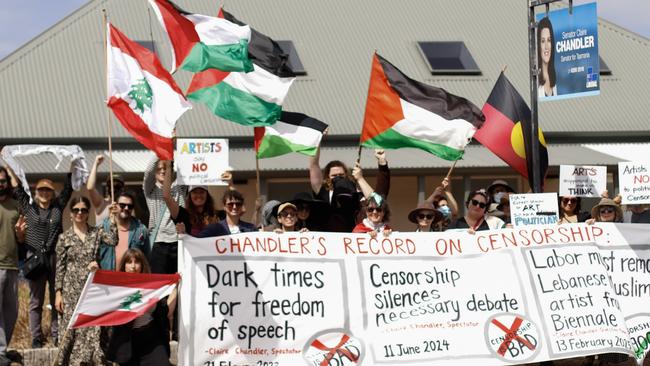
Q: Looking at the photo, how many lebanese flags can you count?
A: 2